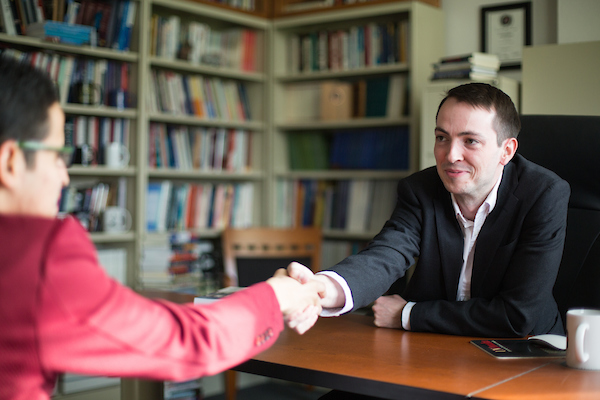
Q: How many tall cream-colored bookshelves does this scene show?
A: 3